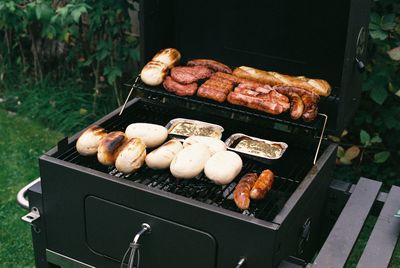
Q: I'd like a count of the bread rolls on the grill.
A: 10